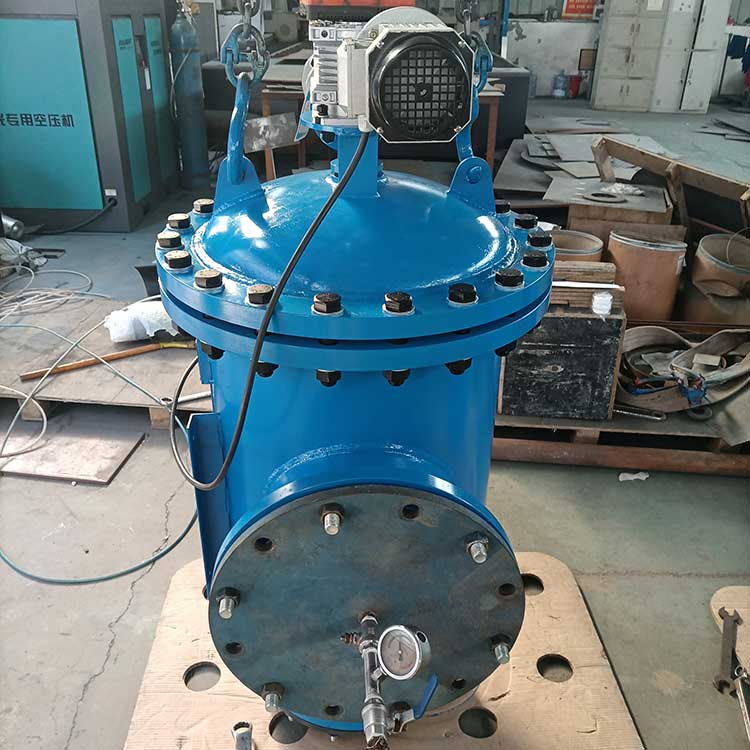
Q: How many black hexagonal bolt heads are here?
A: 14